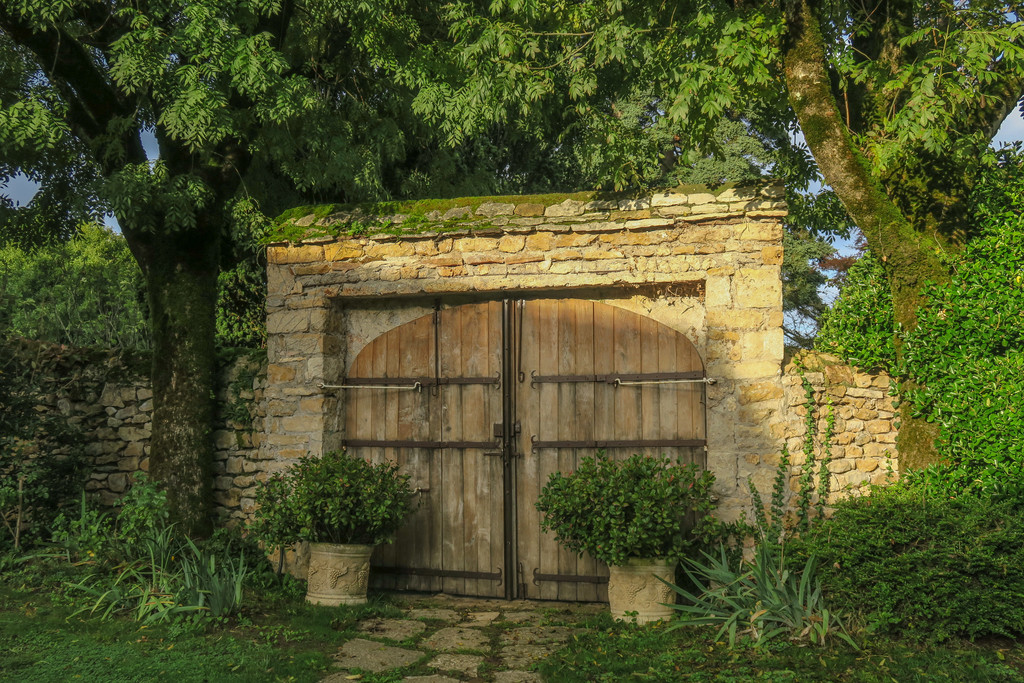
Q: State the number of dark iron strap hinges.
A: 6